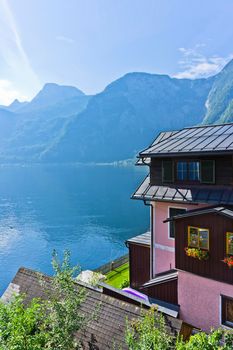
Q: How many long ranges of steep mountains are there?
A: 1